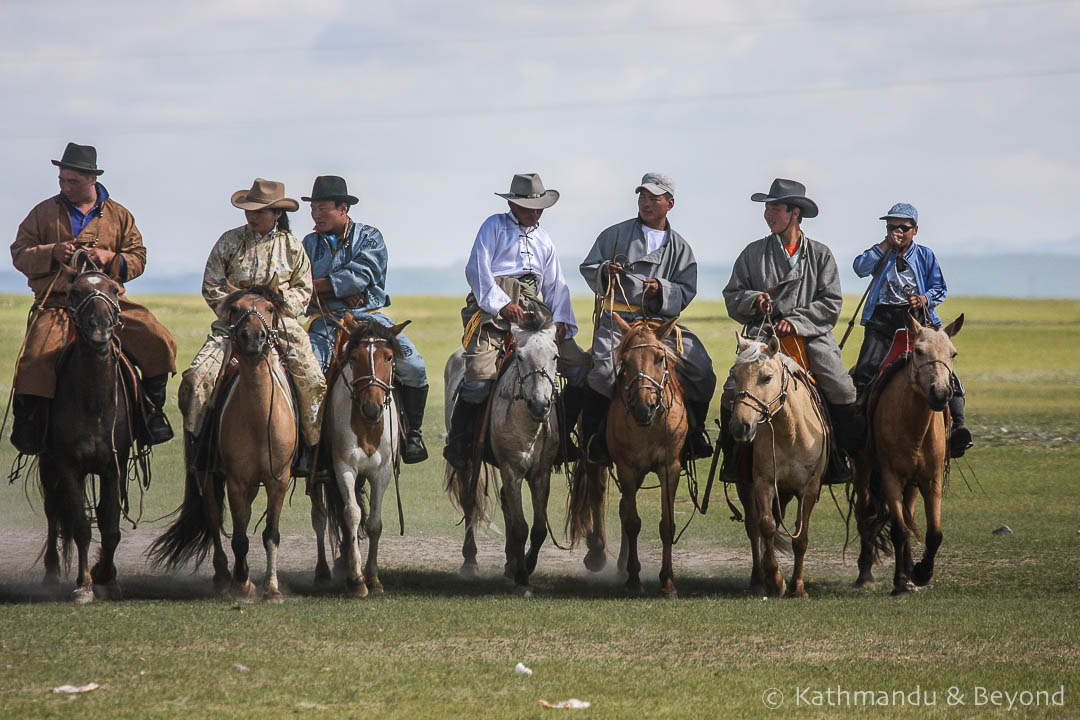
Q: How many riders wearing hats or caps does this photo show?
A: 7